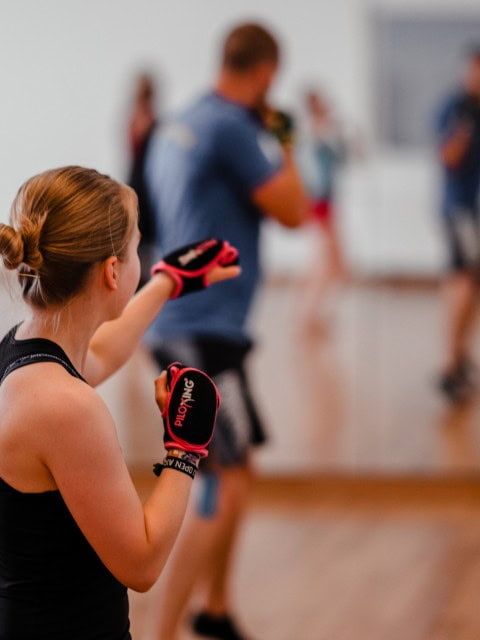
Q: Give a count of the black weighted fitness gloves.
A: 2